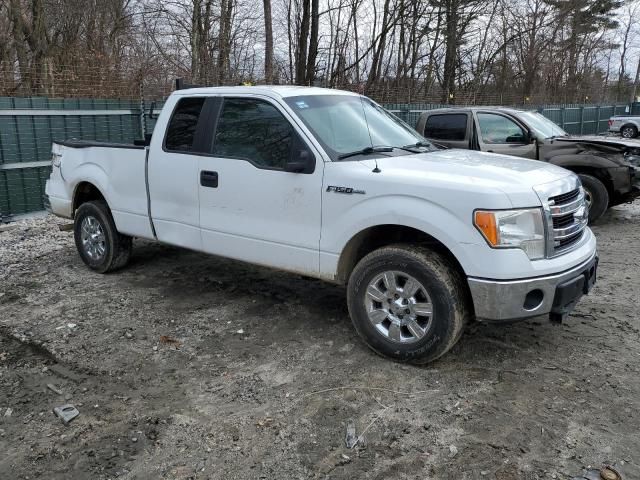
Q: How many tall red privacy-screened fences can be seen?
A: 0